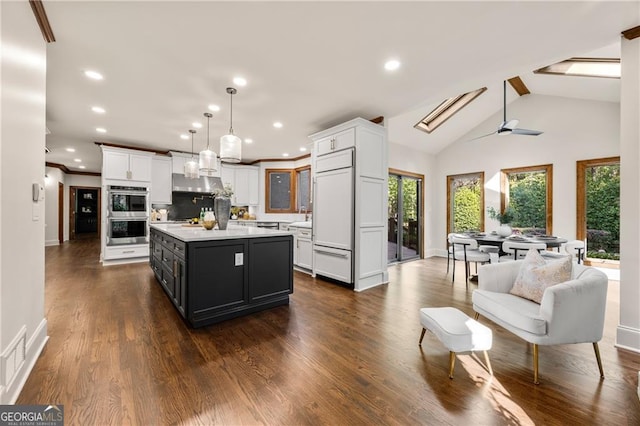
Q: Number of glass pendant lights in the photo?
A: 3